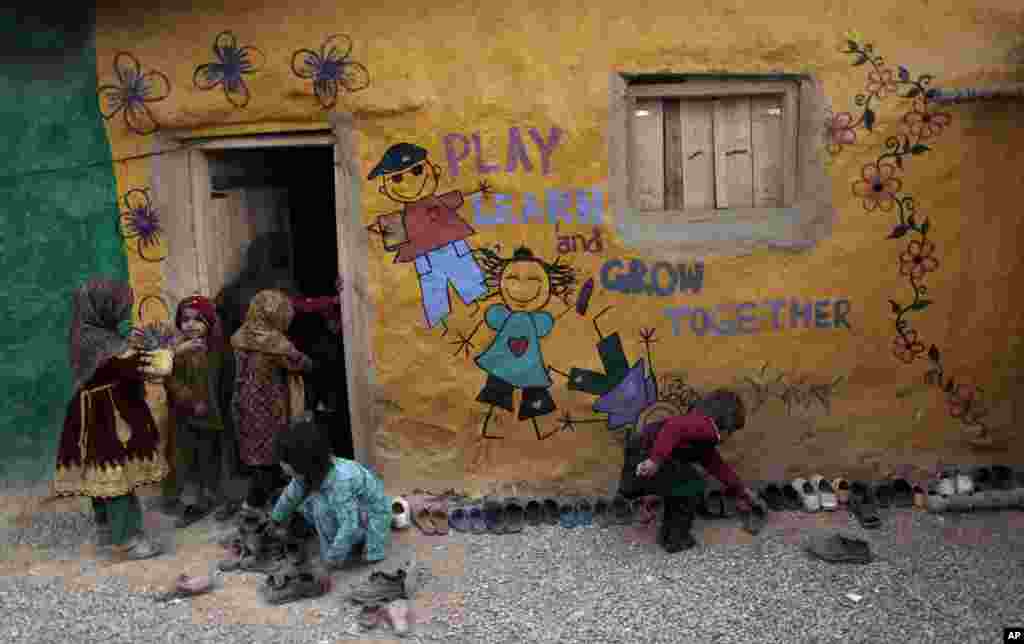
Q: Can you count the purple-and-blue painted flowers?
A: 5